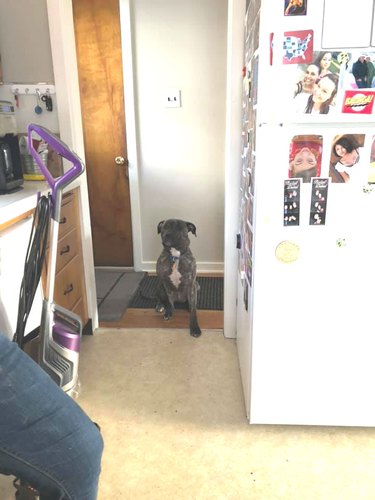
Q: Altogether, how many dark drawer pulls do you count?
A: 3